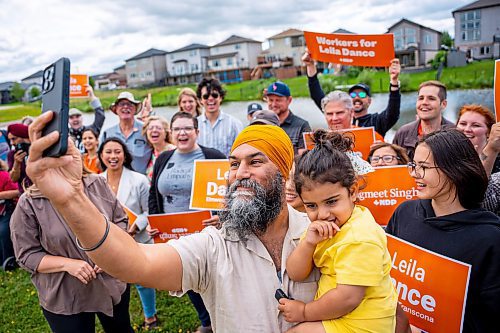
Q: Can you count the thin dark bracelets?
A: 1